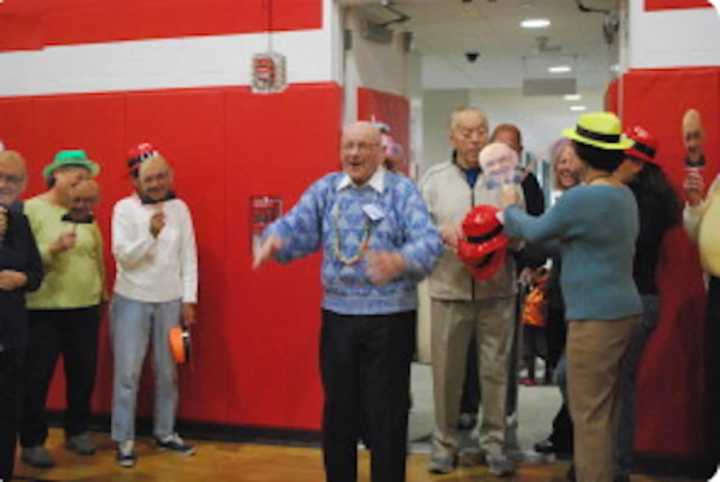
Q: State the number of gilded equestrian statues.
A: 0